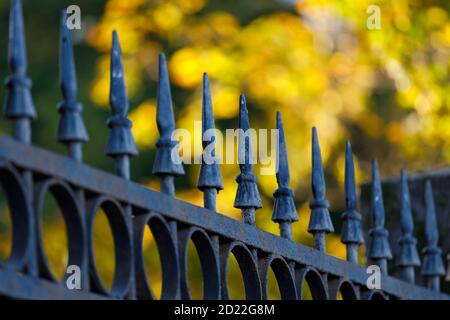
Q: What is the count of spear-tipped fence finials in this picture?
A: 12